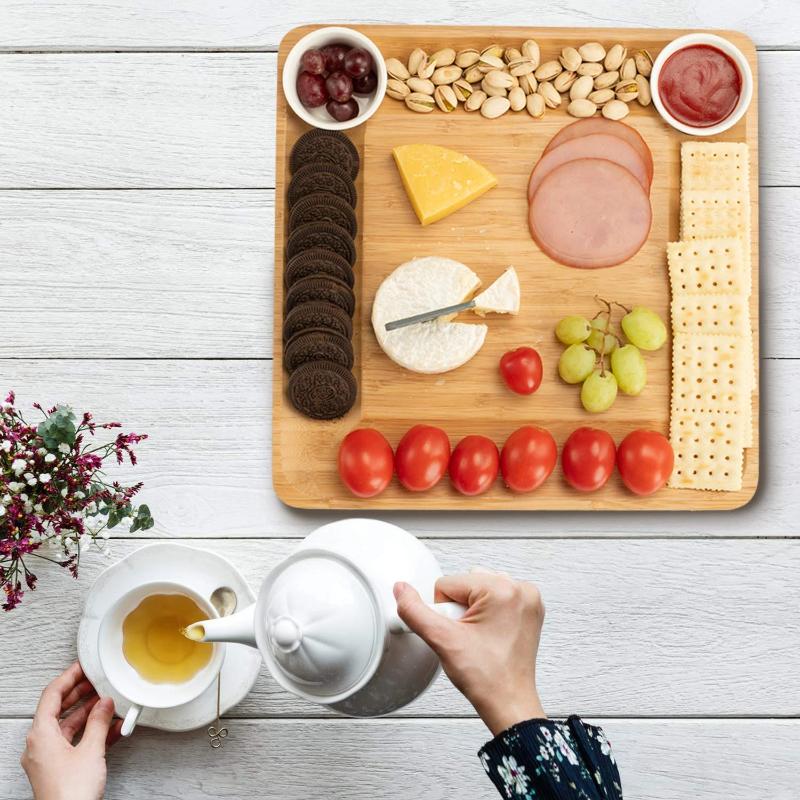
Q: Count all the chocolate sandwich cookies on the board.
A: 9